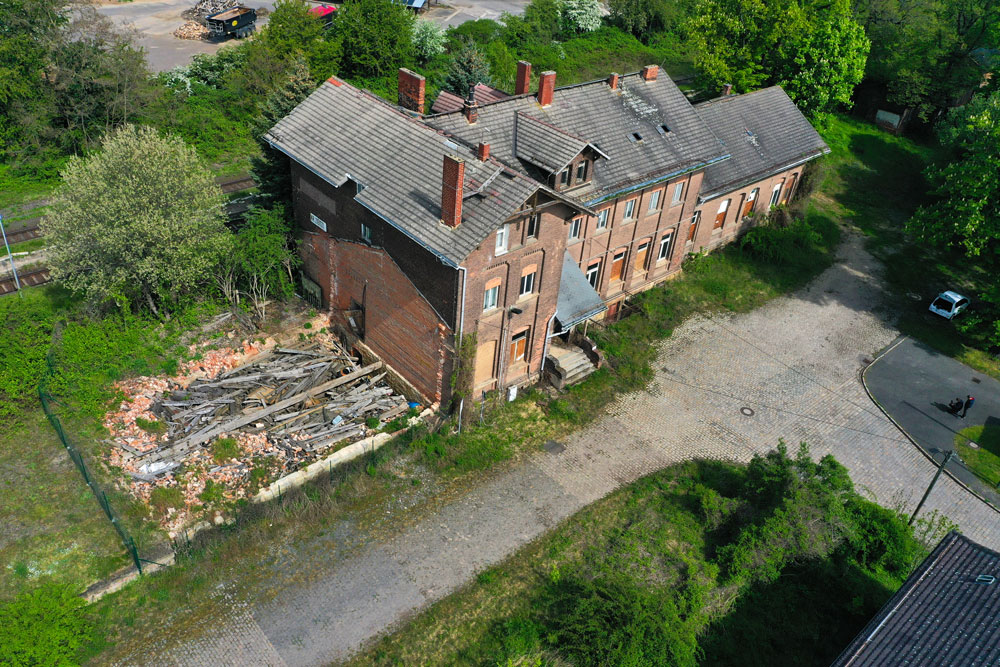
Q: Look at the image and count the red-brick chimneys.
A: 9